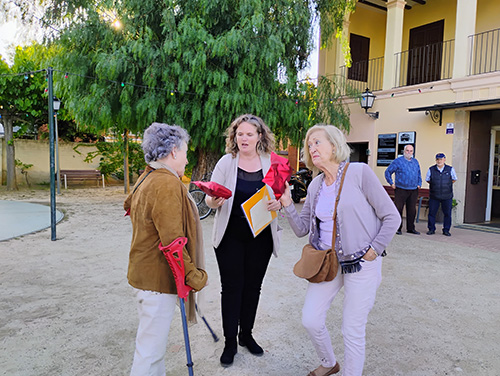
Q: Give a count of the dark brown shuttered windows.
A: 2